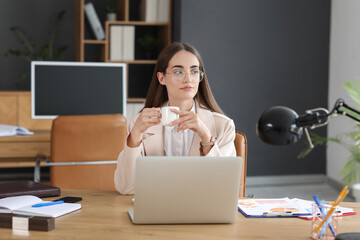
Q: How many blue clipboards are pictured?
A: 1